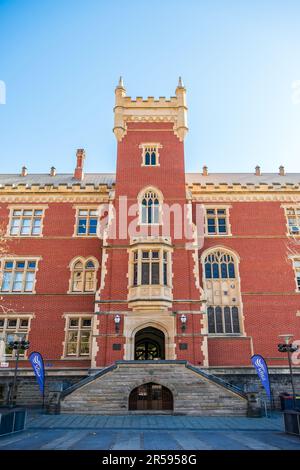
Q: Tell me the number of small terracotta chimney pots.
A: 5